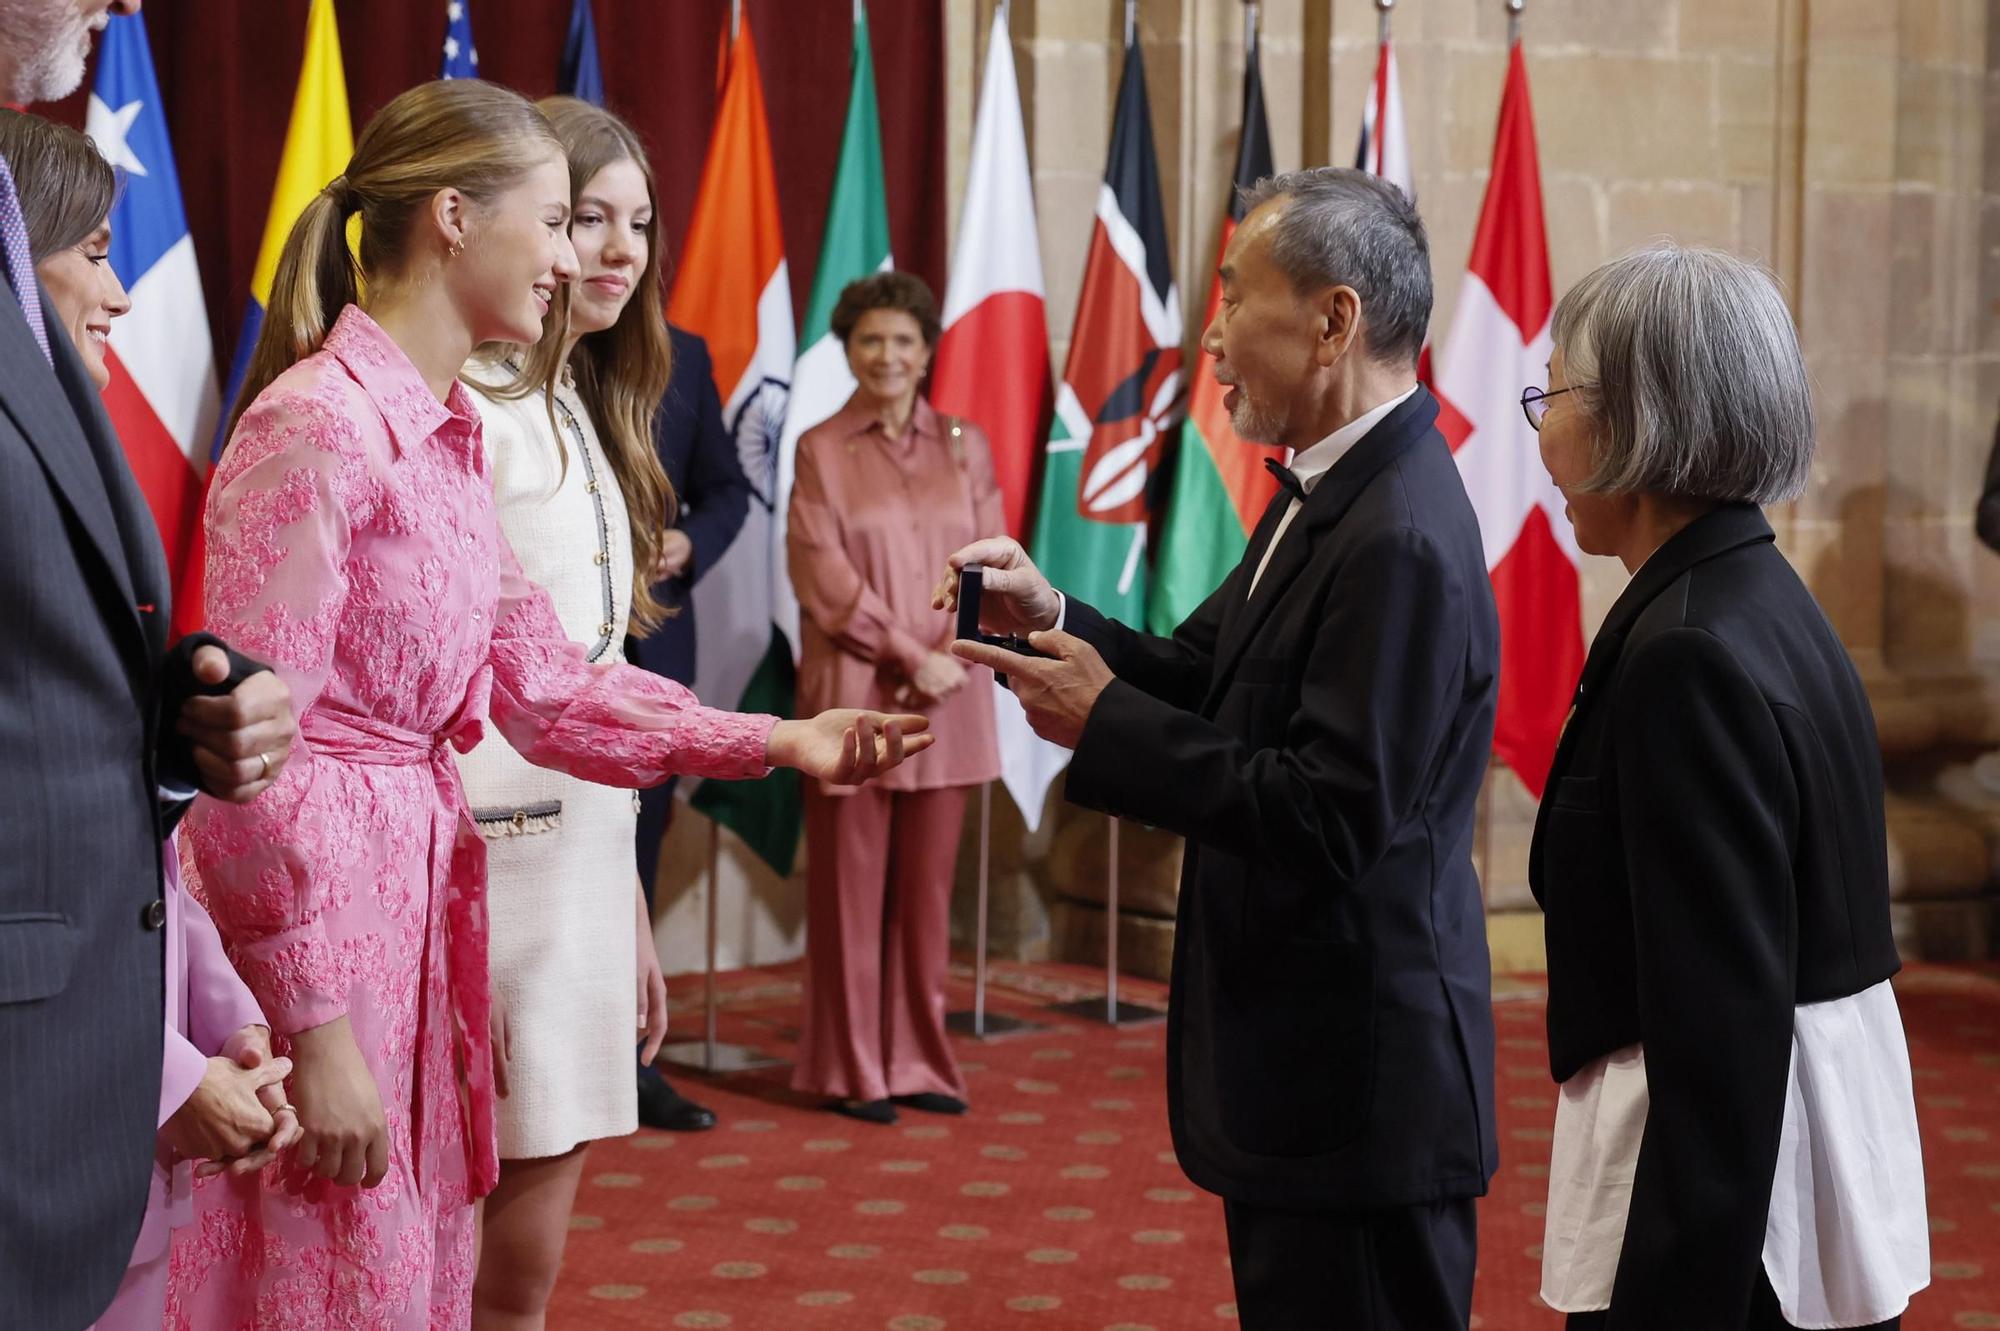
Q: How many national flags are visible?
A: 11